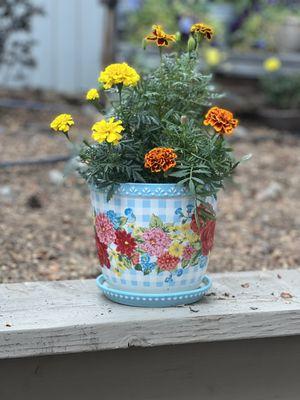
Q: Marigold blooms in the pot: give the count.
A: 8